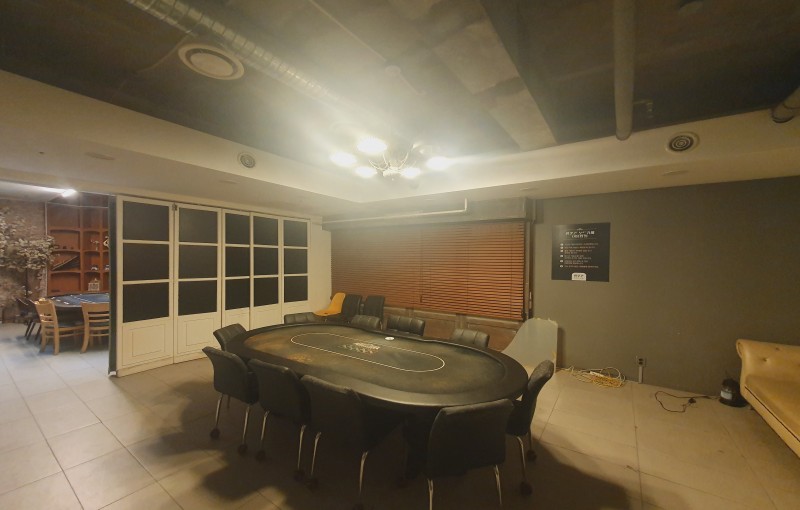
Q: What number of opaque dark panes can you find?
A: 15